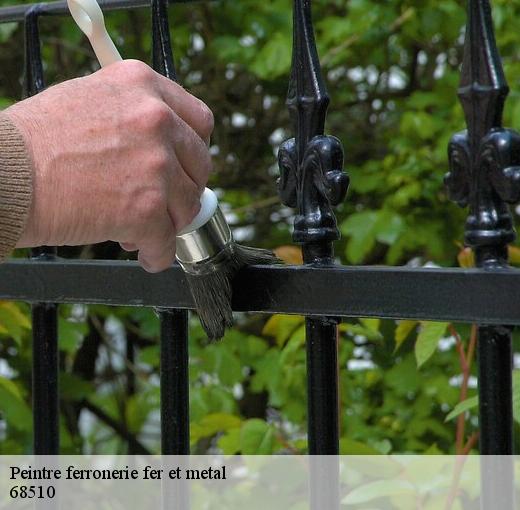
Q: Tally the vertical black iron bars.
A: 4